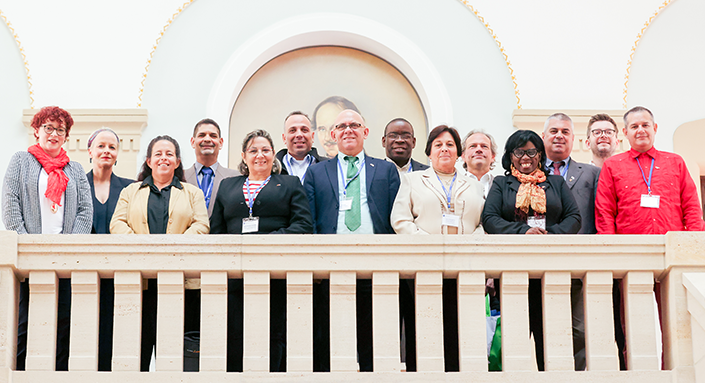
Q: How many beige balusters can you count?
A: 15